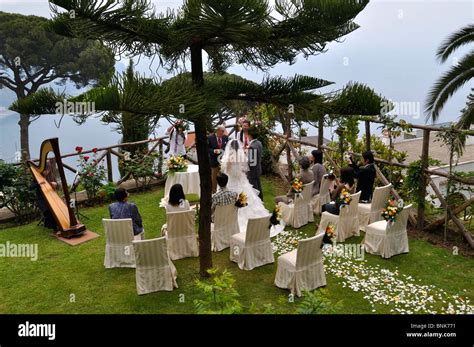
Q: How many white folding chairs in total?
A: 11